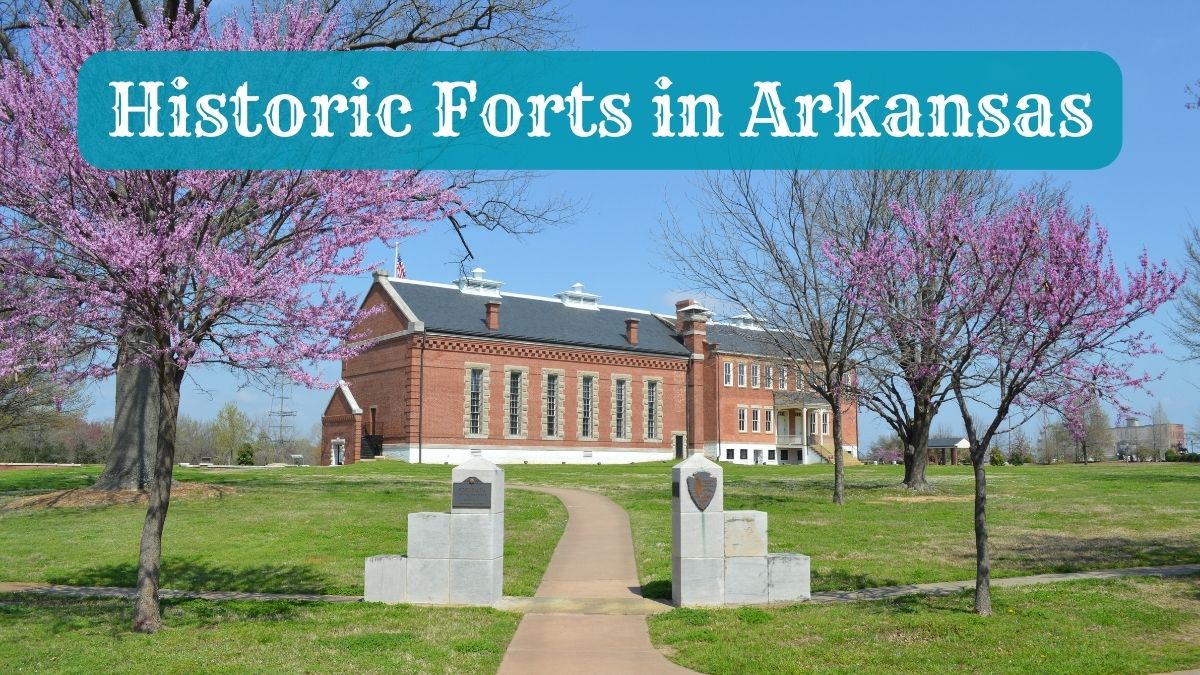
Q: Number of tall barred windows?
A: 6